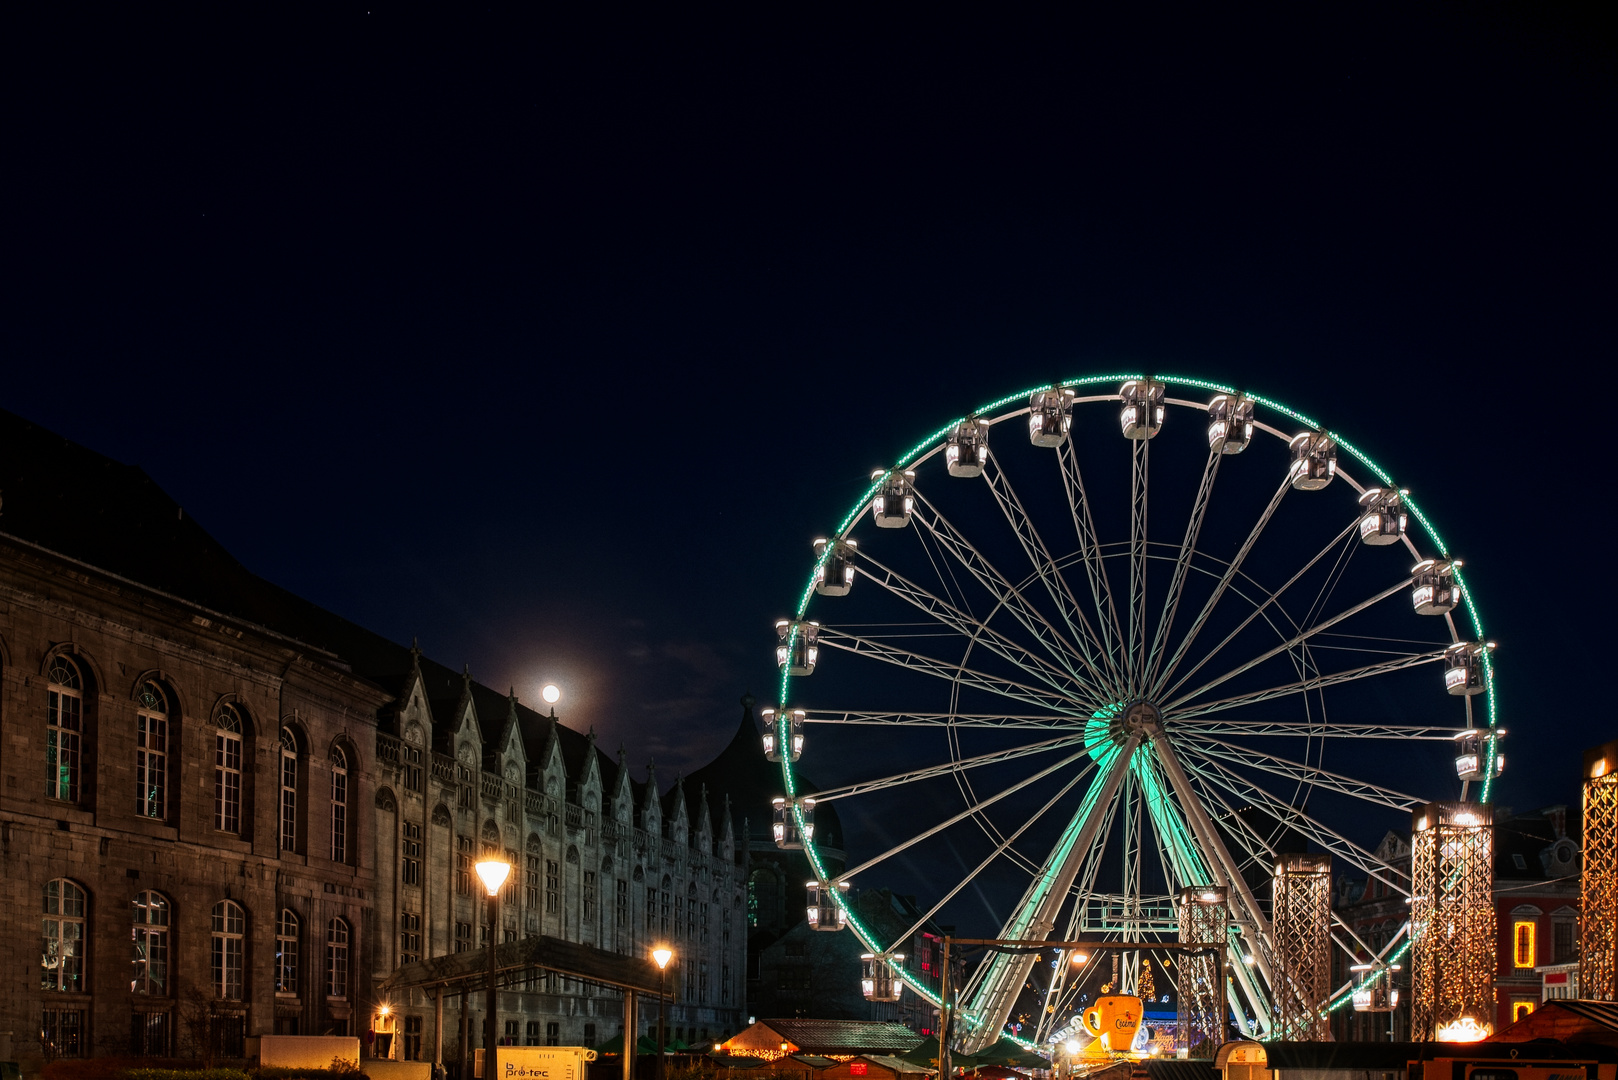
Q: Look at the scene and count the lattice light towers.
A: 4